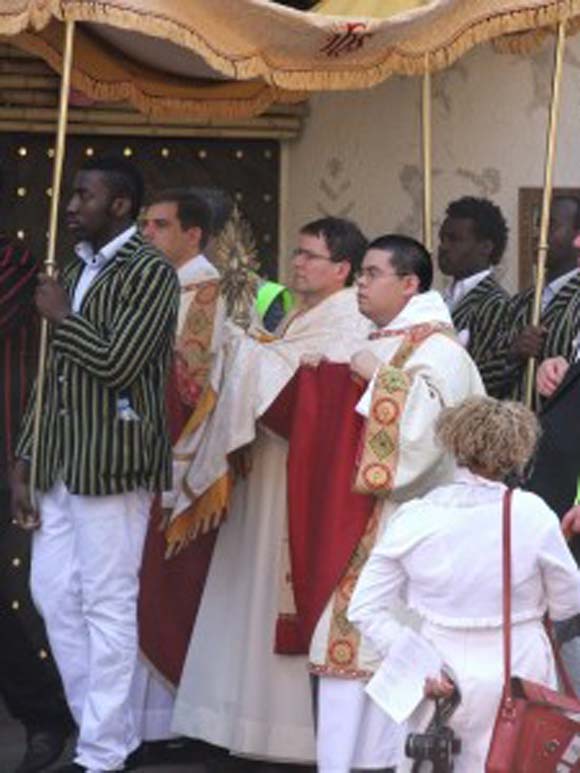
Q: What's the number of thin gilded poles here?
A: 3